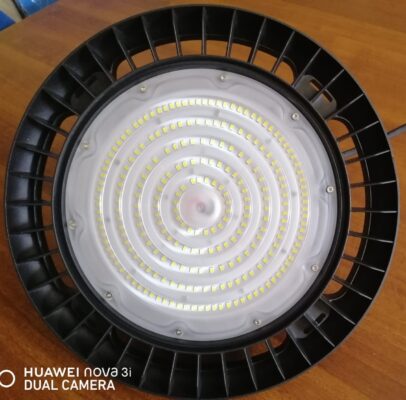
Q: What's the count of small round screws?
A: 10